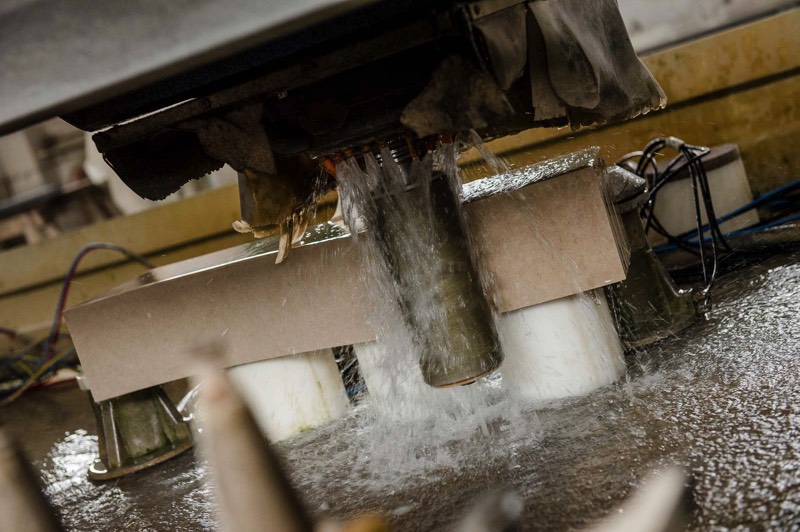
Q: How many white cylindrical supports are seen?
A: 3